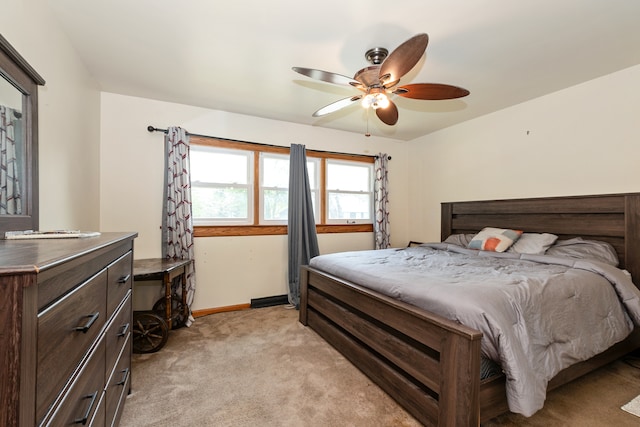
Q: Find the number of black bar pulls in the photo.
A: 5